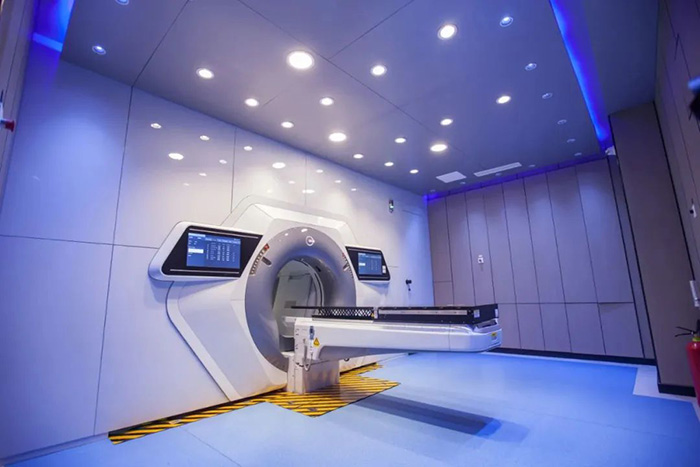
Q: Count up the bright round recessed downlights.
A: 15